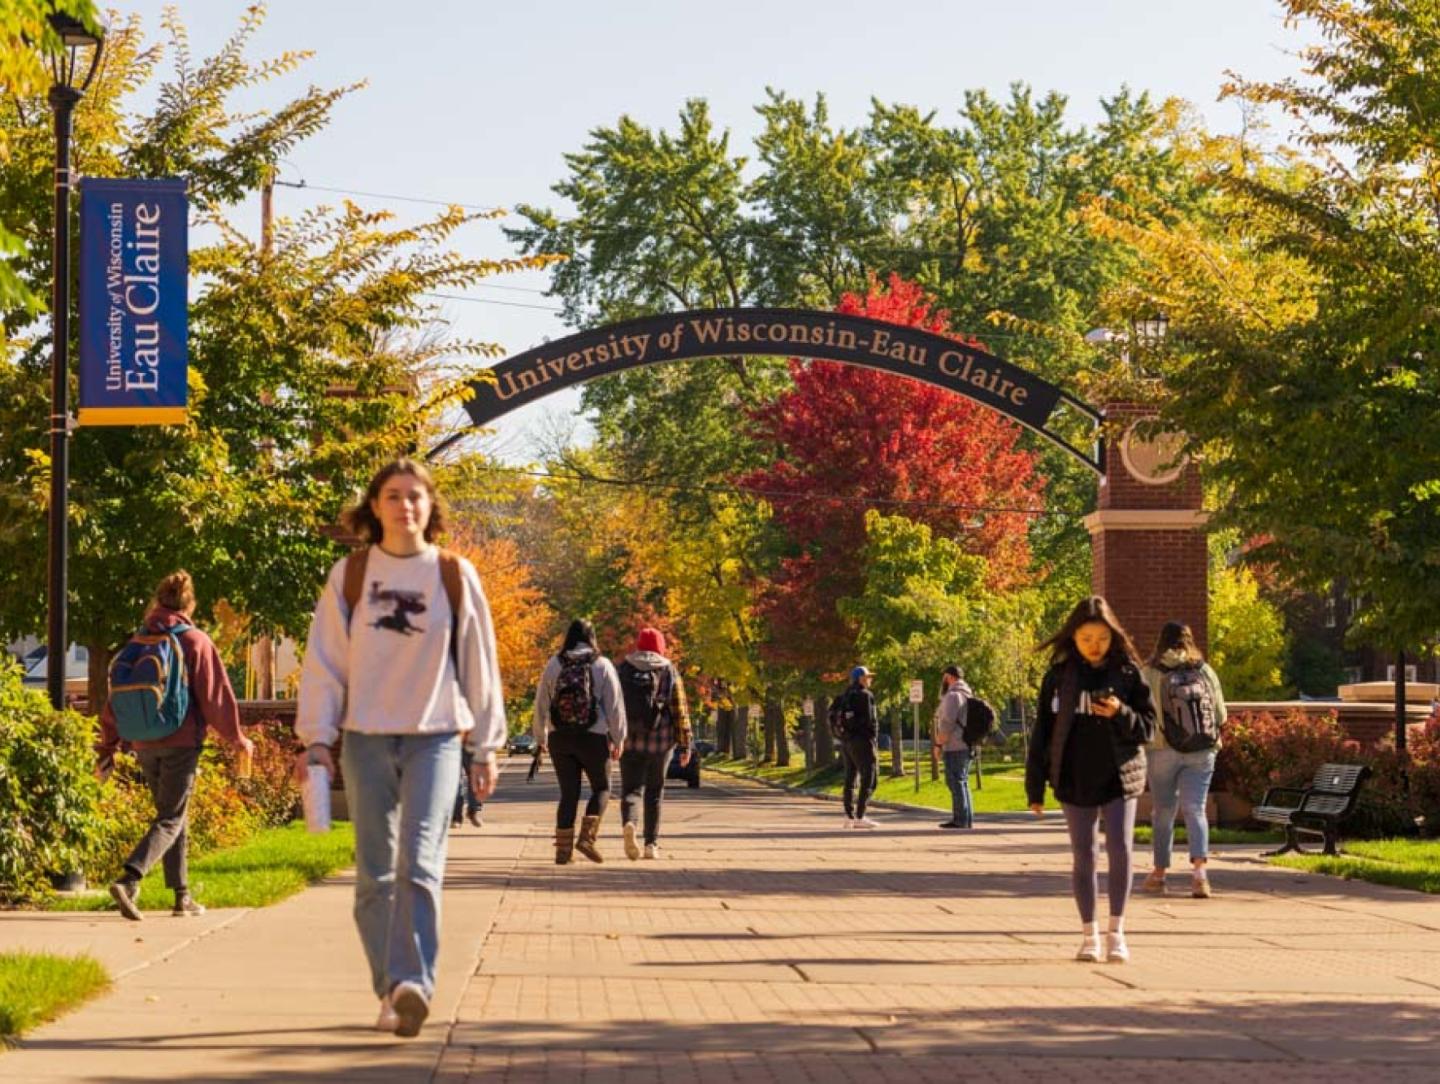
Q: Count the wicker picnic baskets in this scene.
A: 0